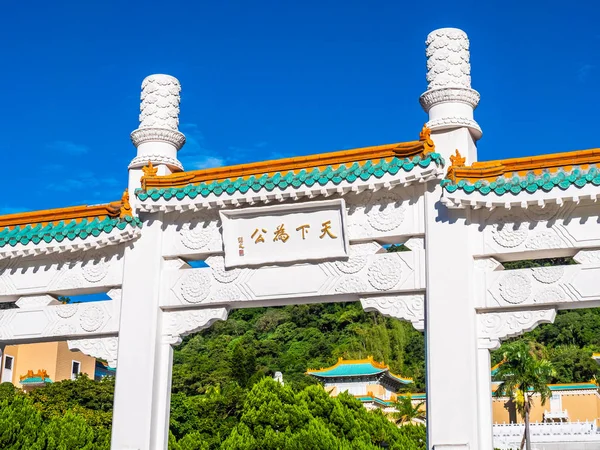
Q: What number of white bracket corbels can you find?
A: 4